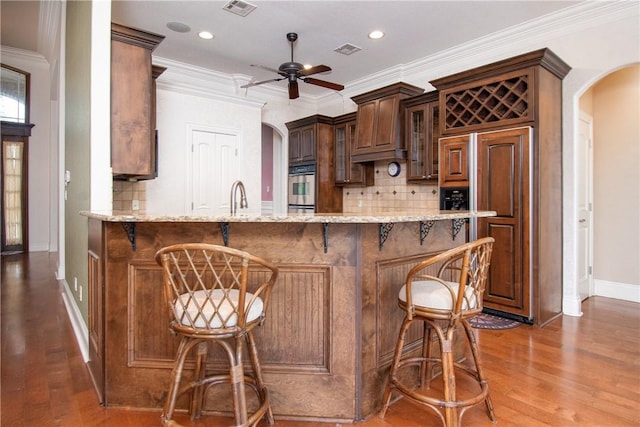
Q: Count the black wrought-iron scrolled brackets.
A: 6